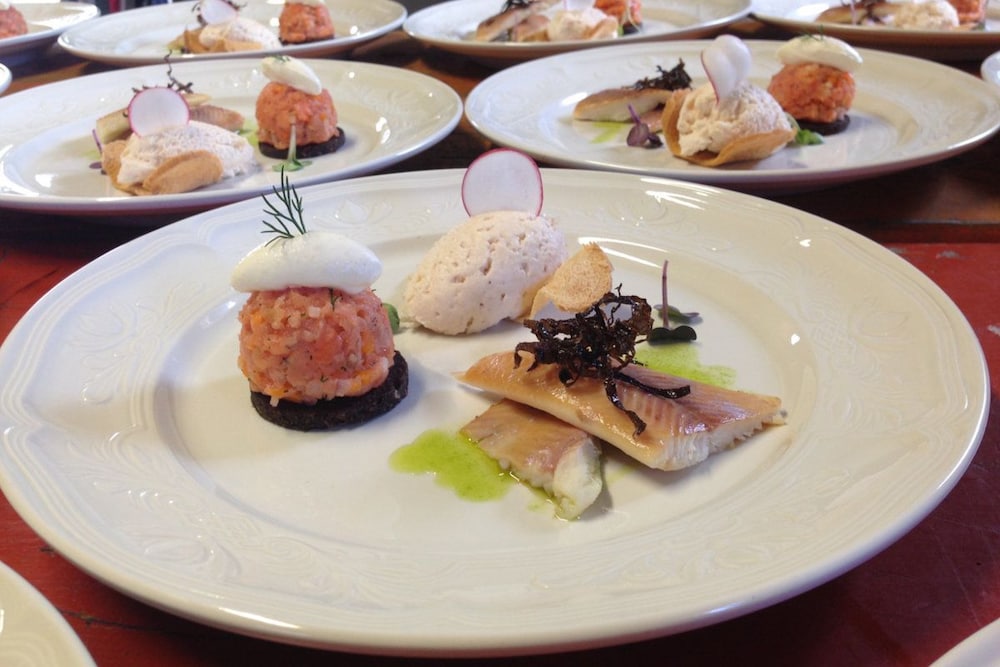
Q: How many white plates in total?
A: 11